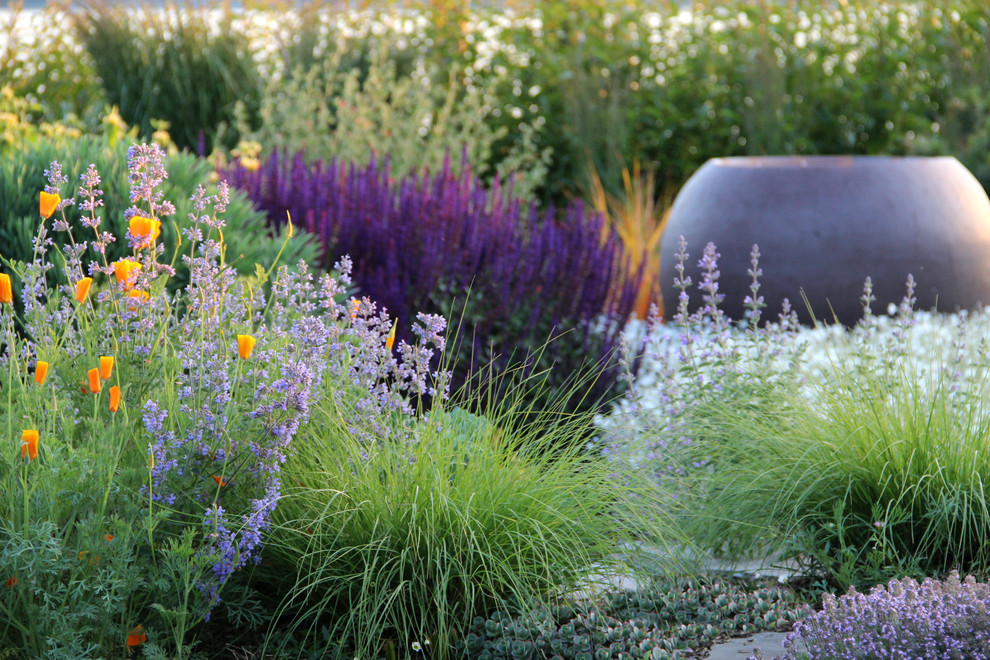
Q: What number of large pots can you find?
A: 1